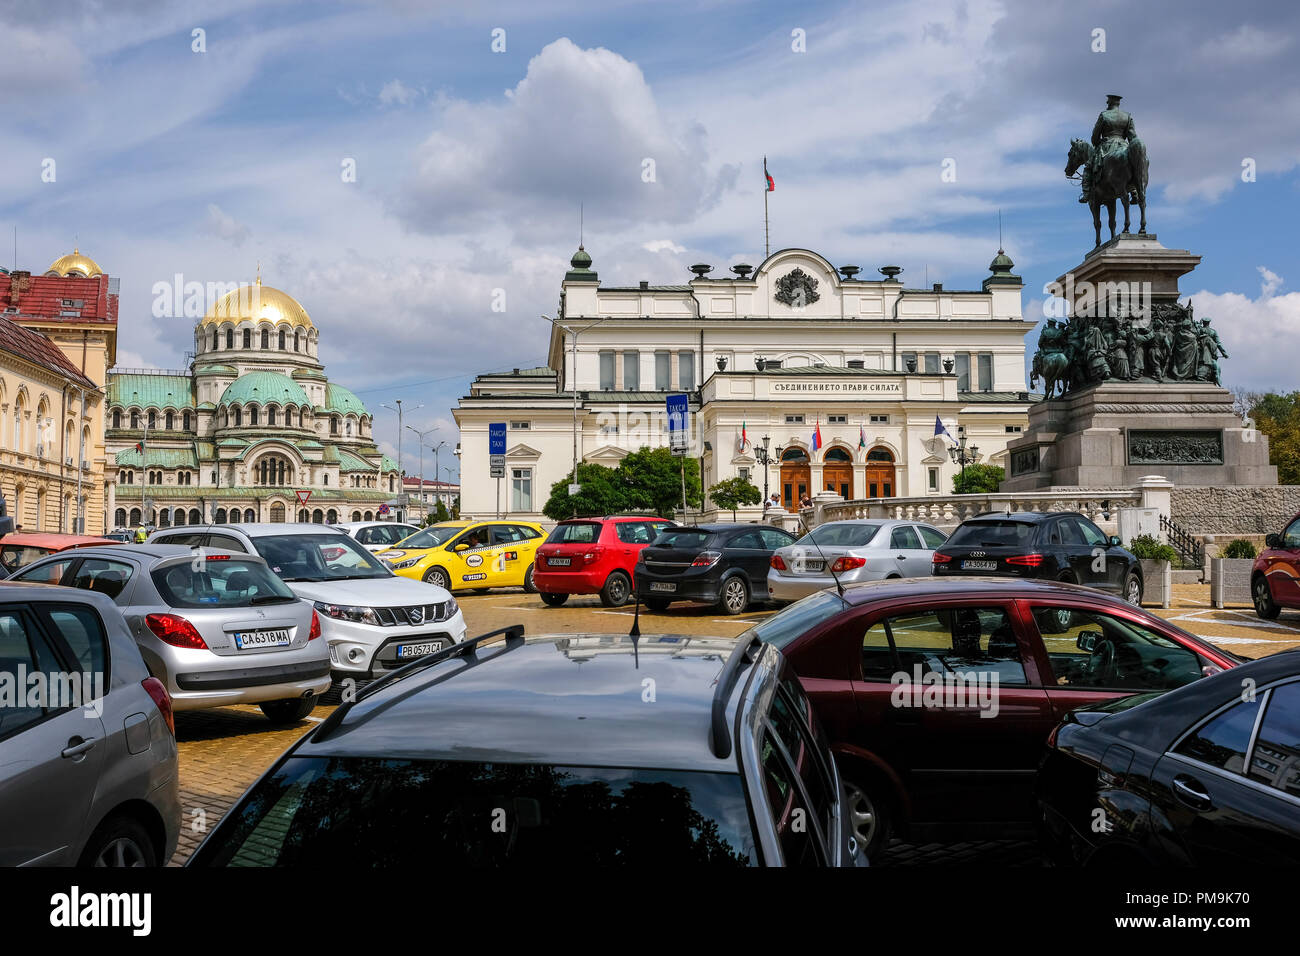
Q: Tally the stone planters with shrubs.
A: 2